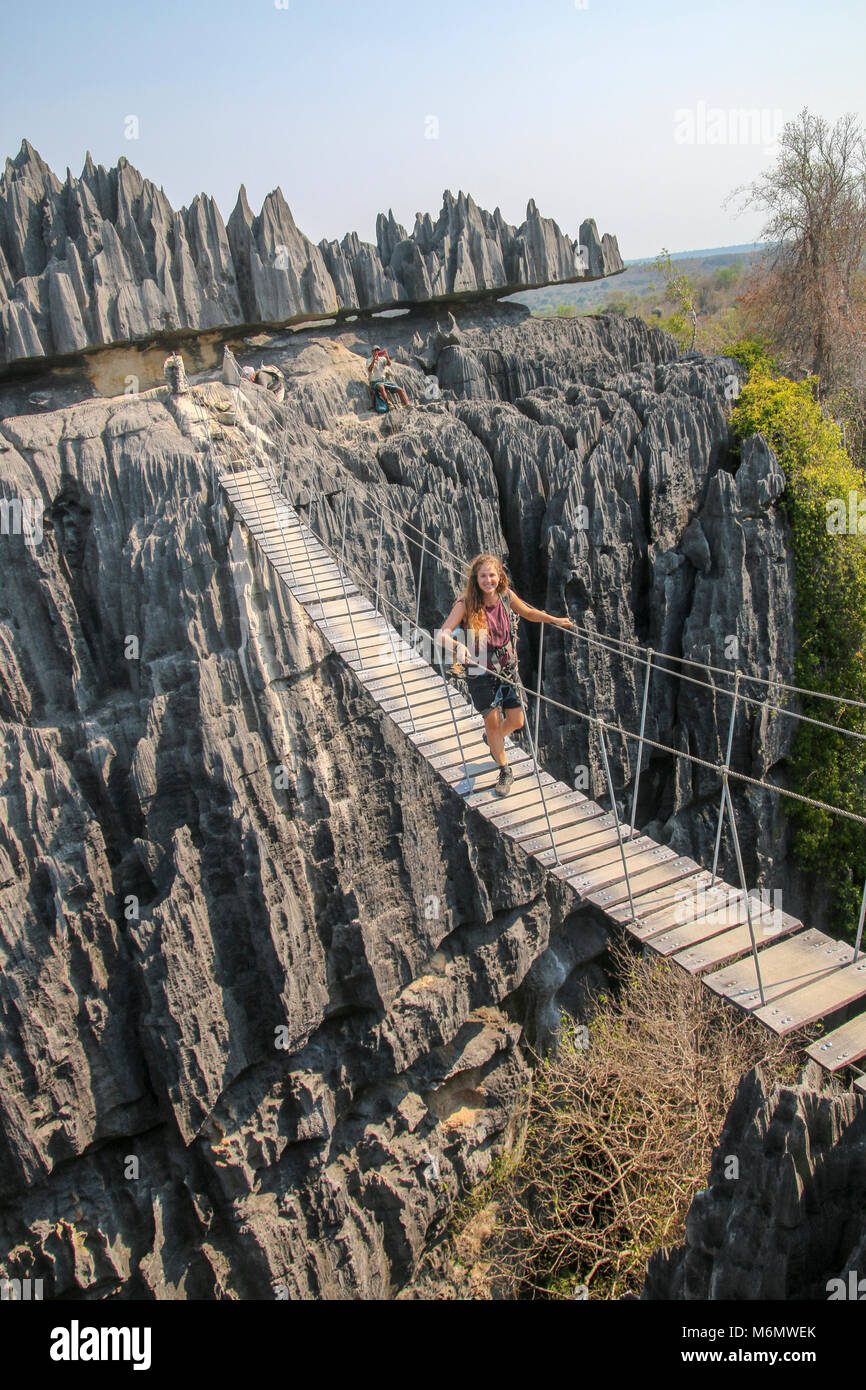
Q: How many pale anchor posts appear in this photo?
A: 2